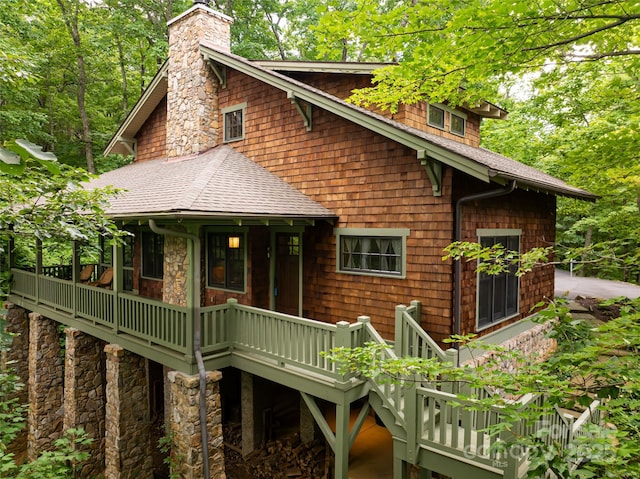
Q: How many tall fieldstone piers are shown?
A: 5